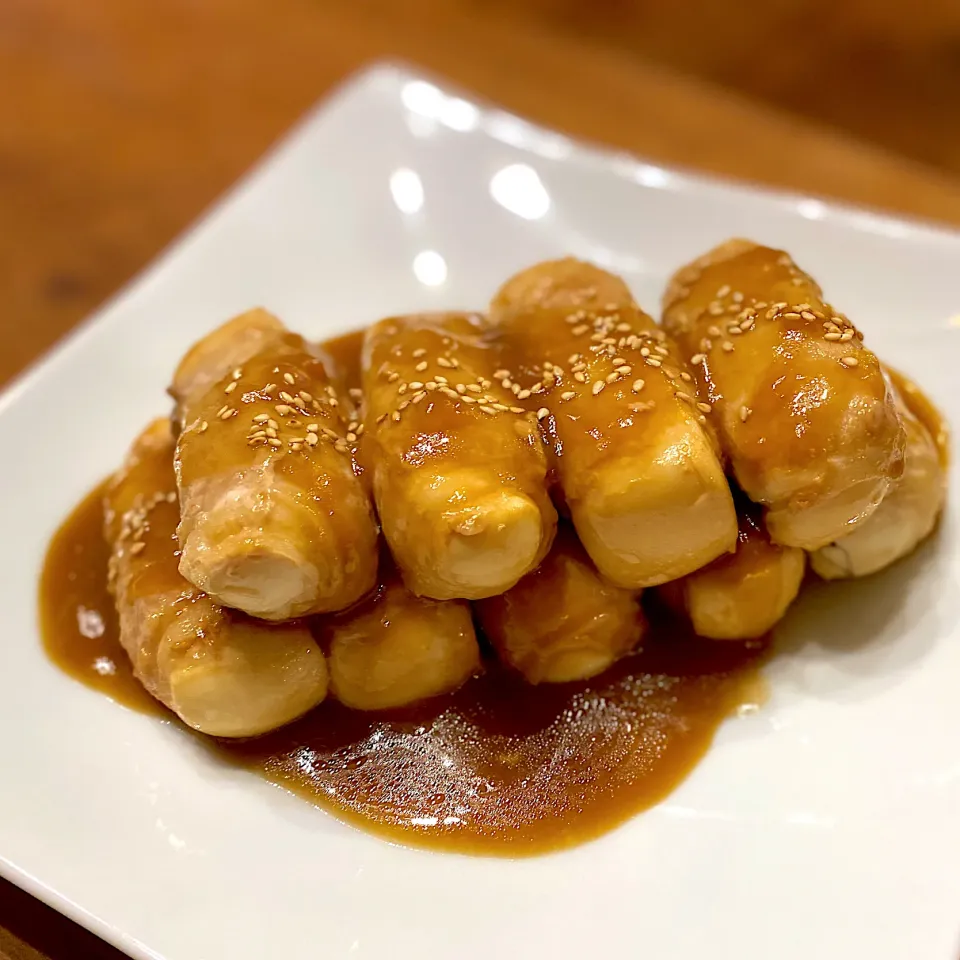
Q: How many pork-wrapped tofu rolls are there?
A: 9